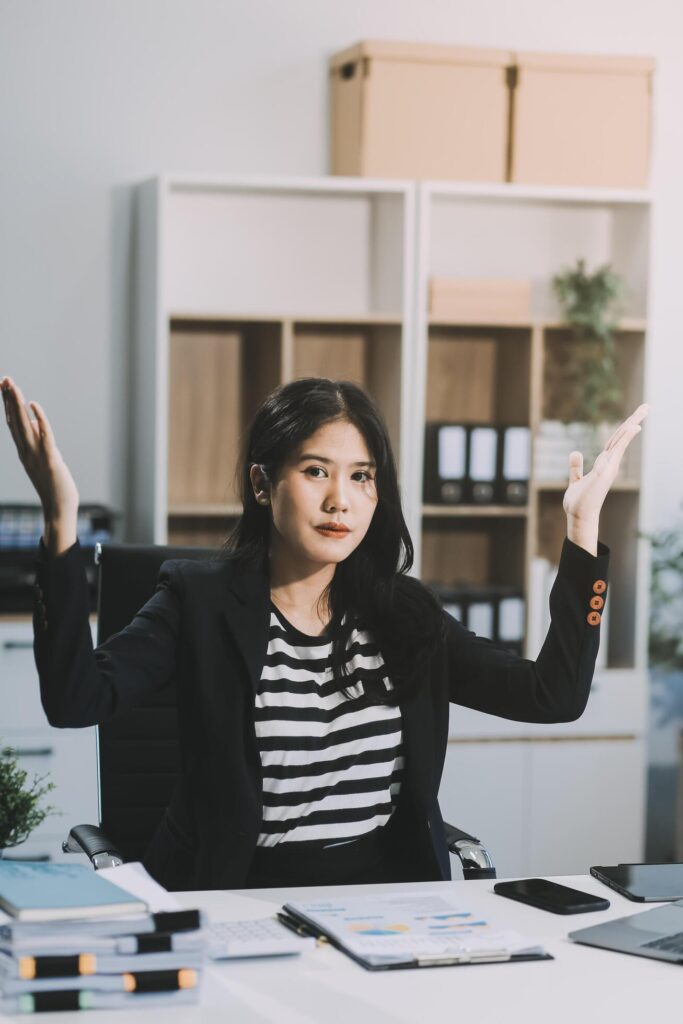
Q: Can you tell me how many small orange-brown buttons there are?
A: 3